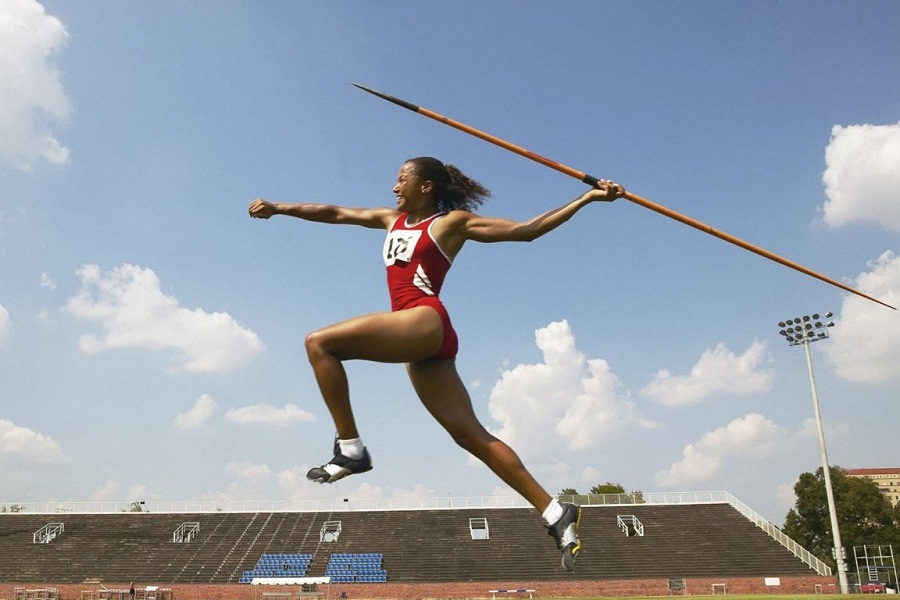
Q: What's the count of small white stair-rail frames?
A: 5